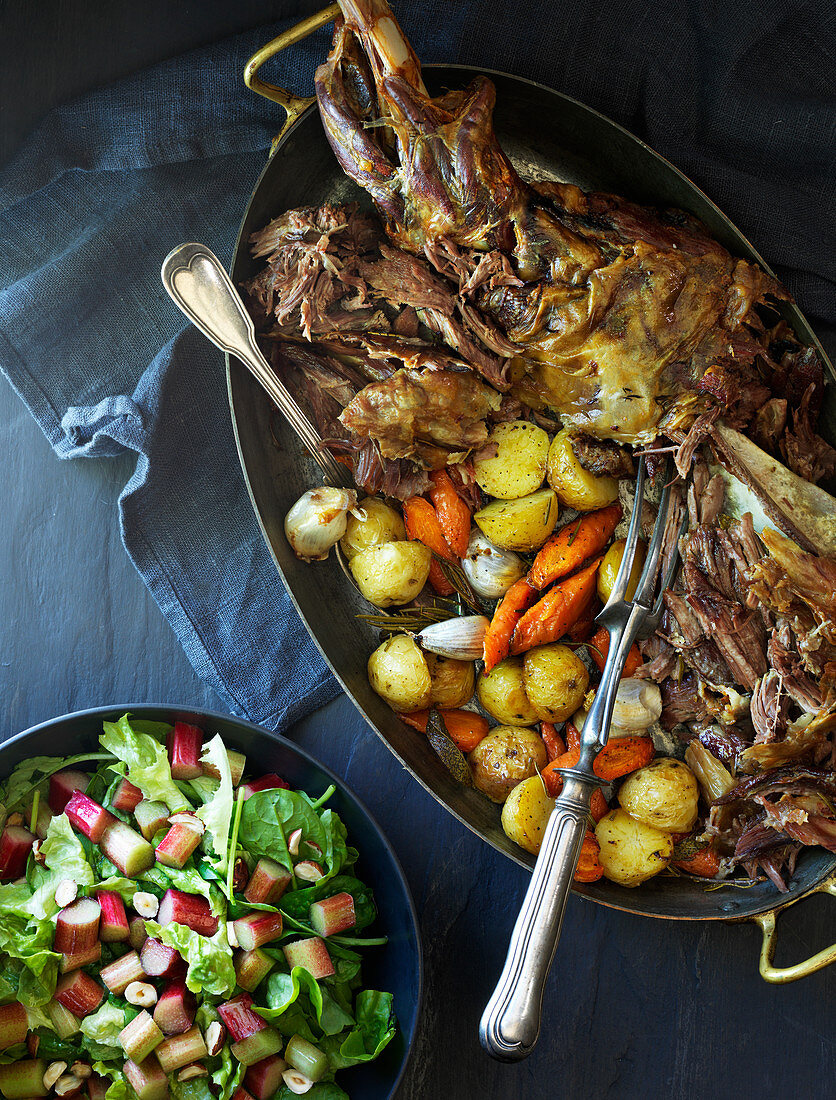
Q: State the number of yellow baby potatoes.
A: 14